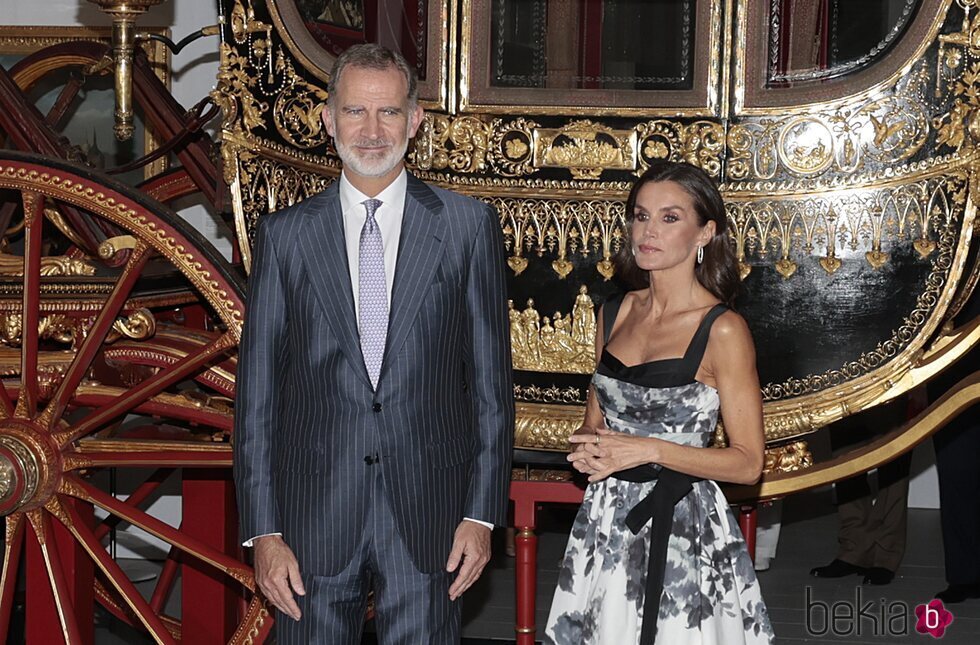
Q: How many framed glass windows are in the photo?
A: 3